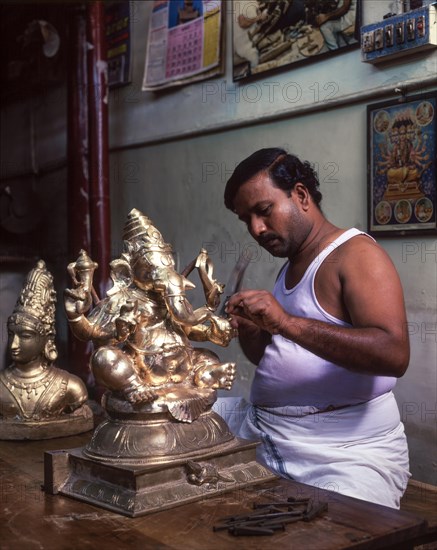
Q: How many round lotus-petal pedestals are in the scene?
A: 1